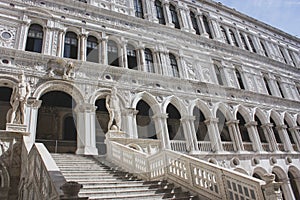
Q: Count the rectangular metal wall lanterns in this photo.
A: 0